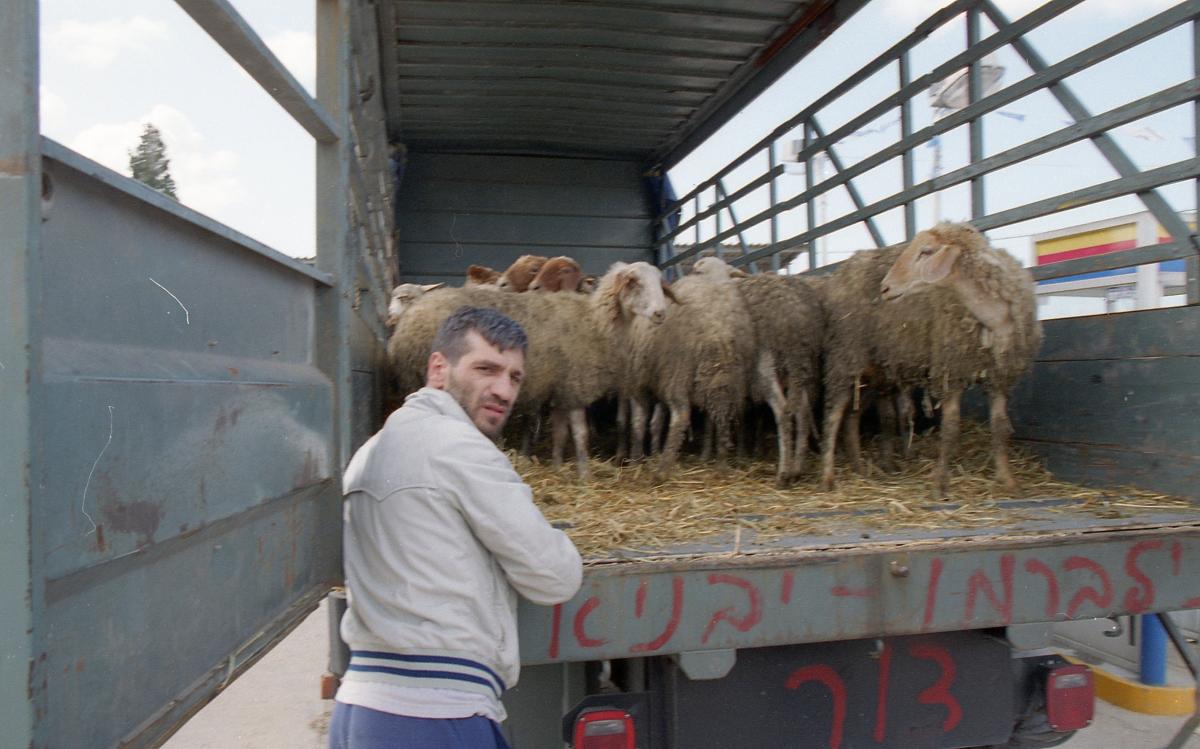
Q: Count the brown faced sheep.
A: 3